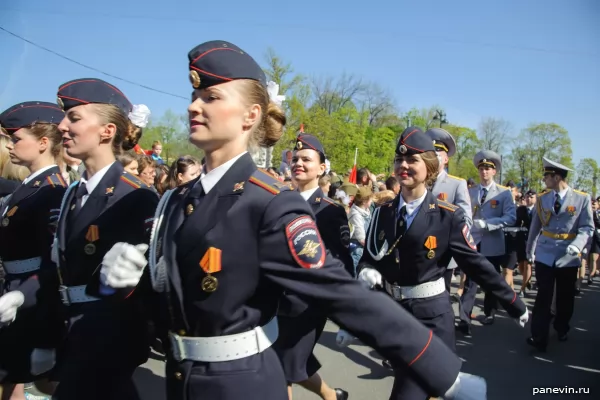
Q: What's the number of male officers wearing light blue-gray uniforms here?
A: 3